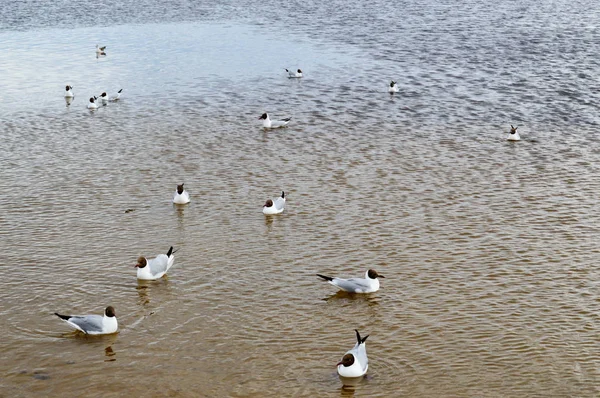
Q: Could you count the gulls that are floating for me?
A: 14